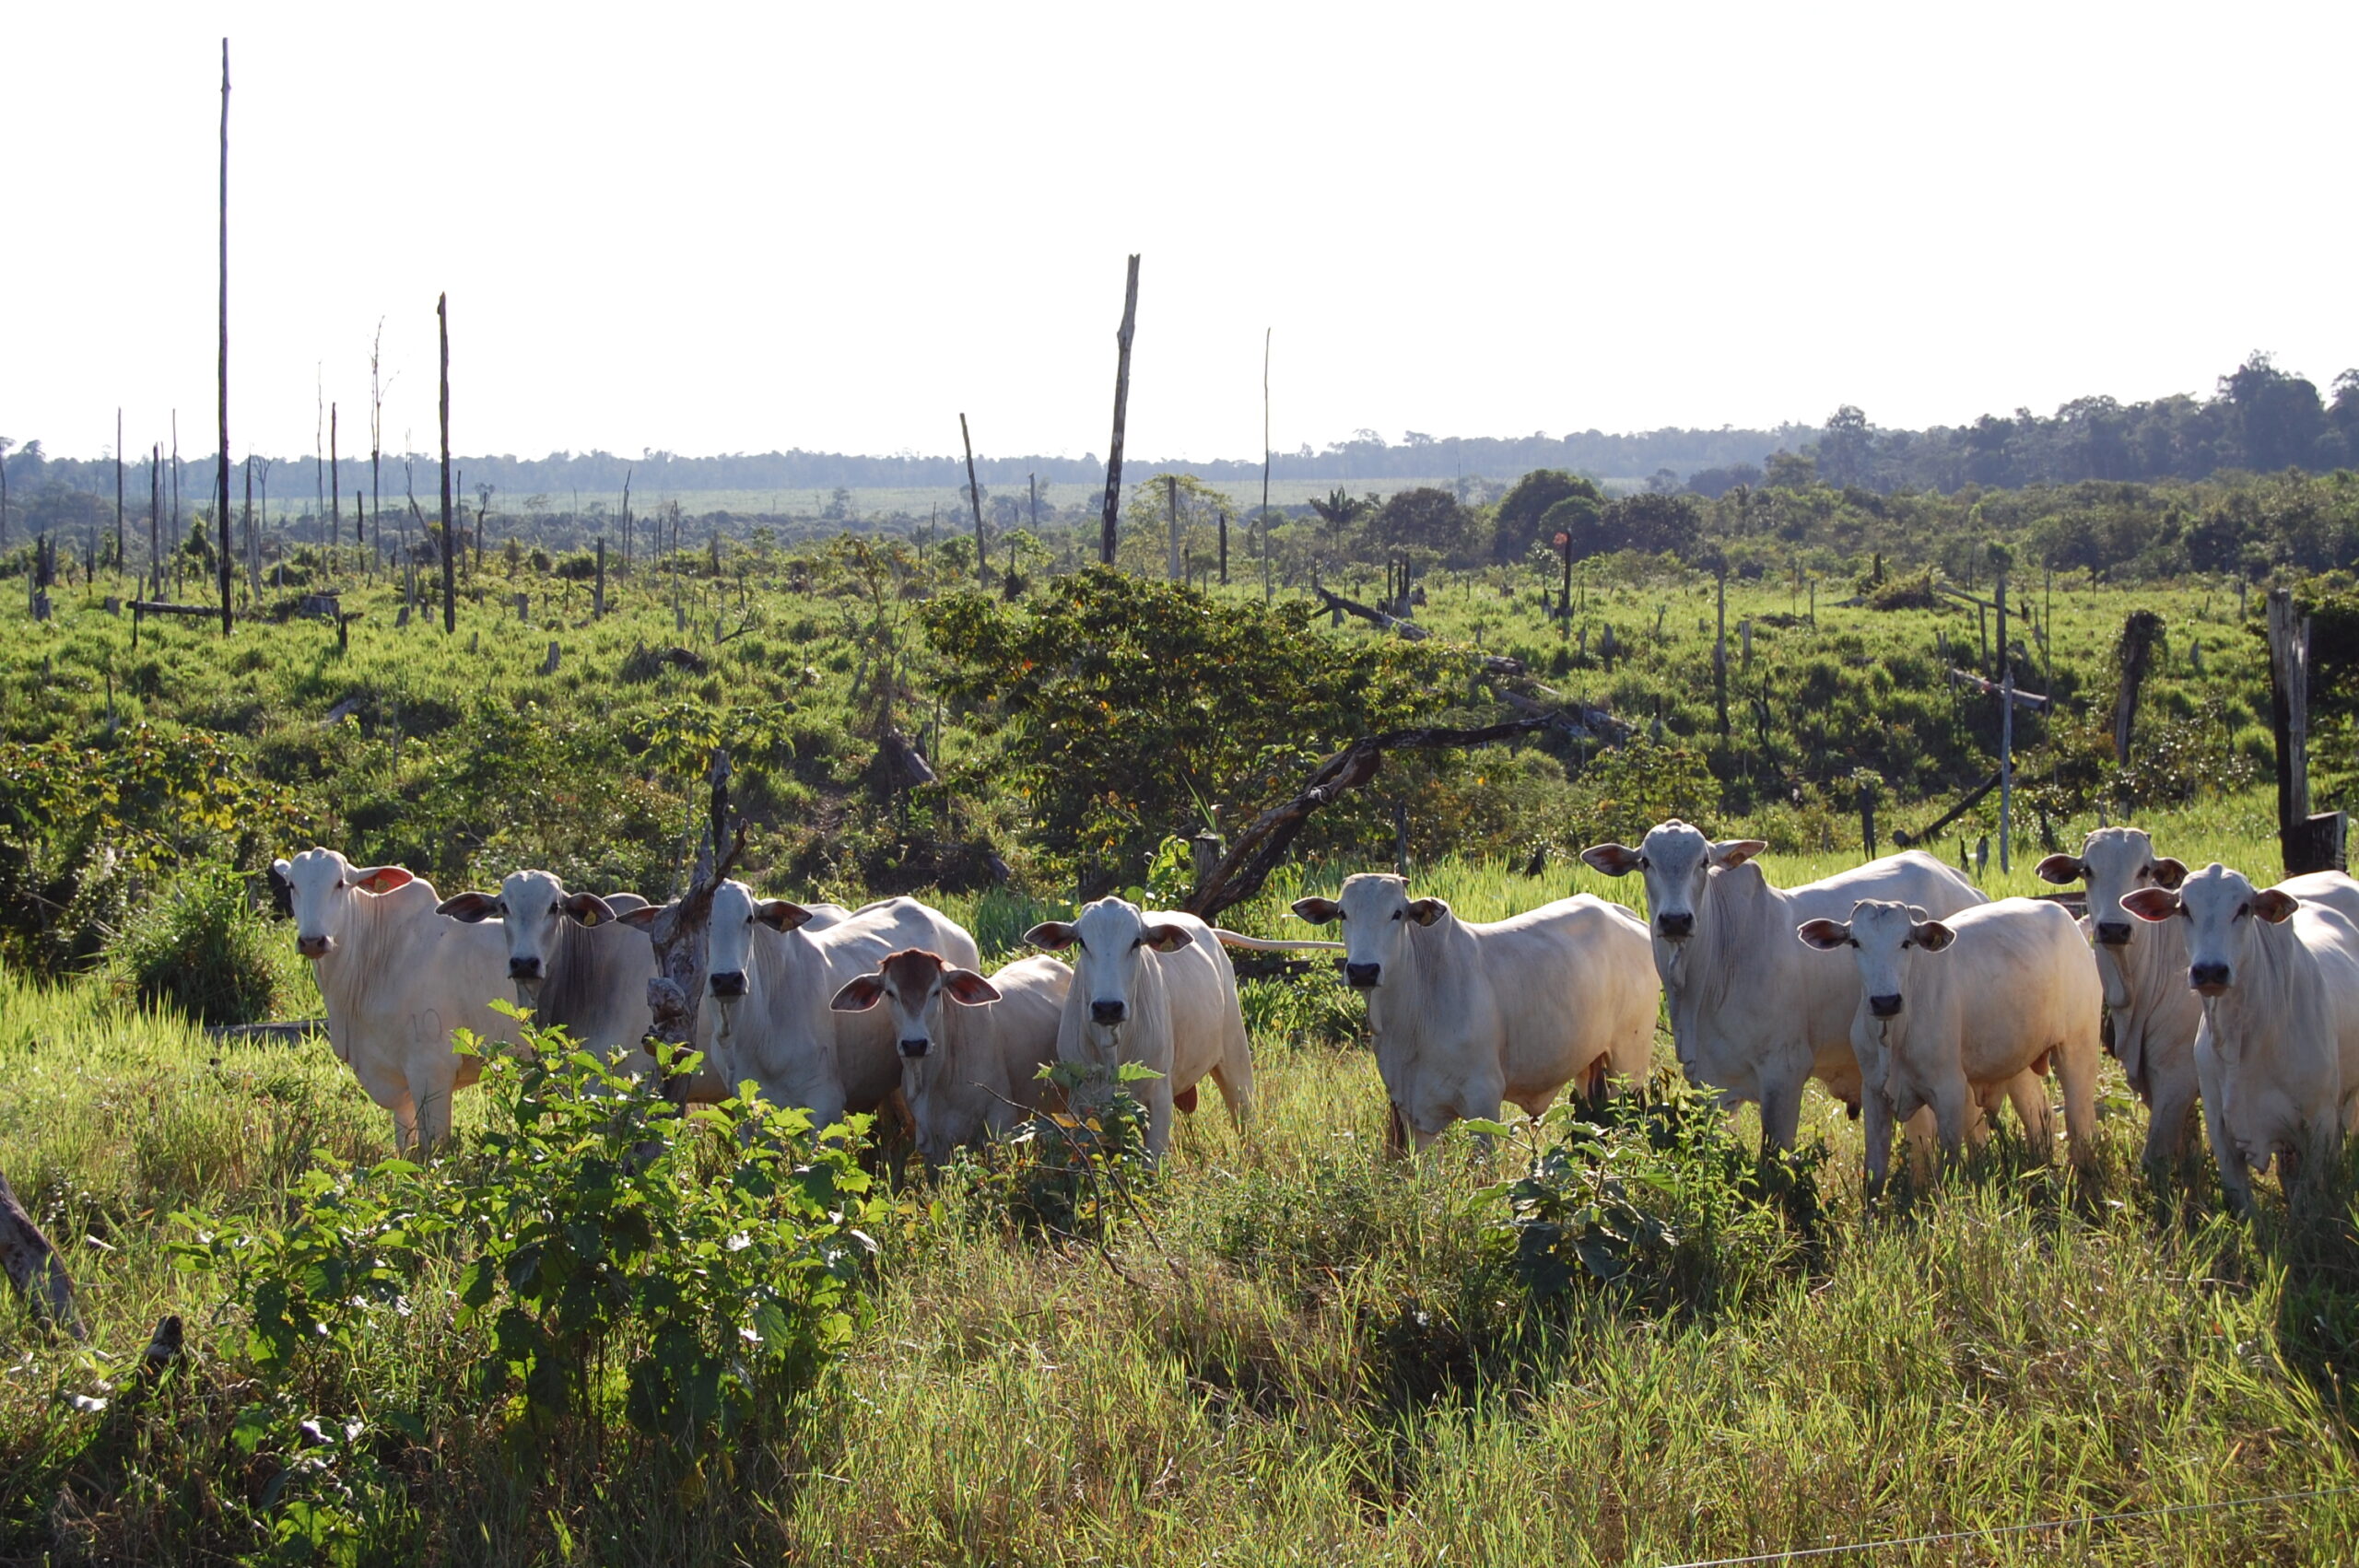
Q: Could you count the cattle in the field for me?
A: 10